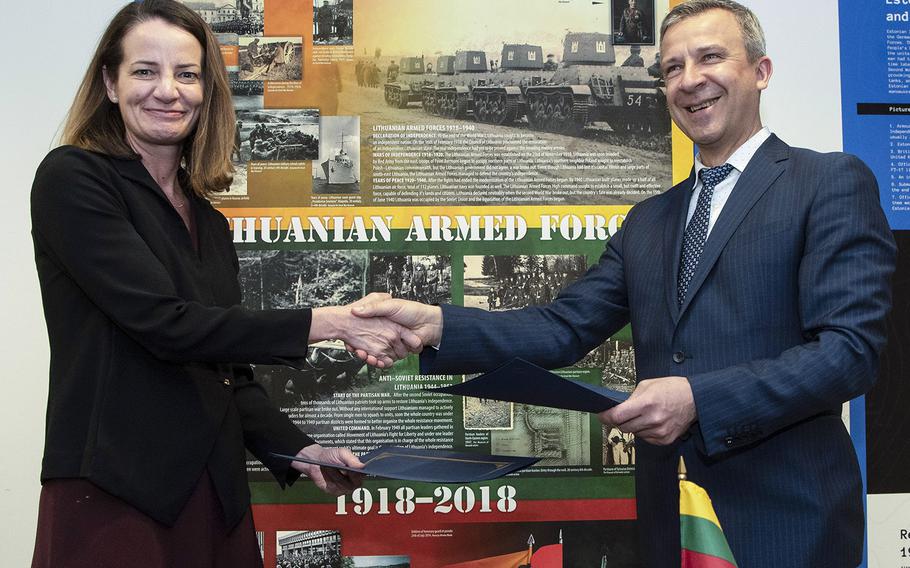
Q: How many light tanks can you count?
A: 5